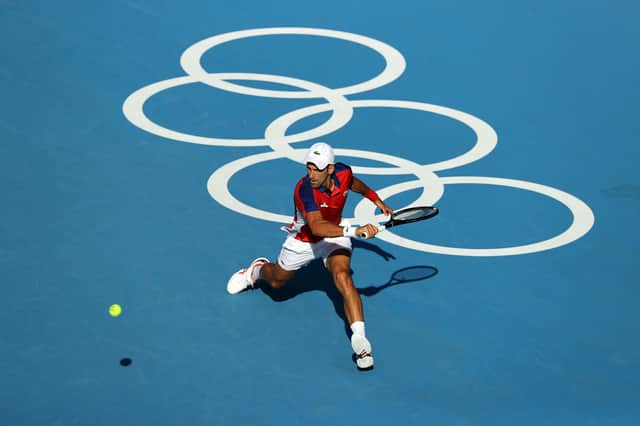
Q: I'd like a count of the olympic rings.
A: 5